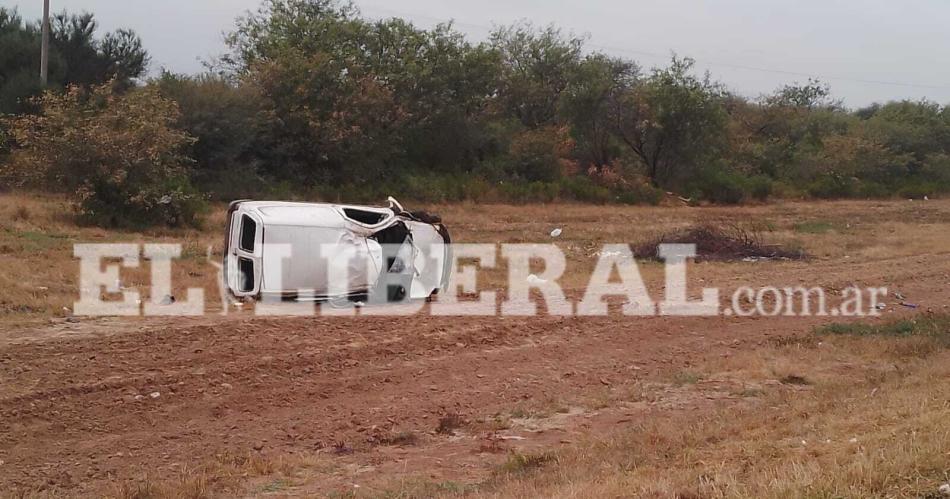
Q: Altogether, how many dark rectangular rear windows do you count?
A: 2